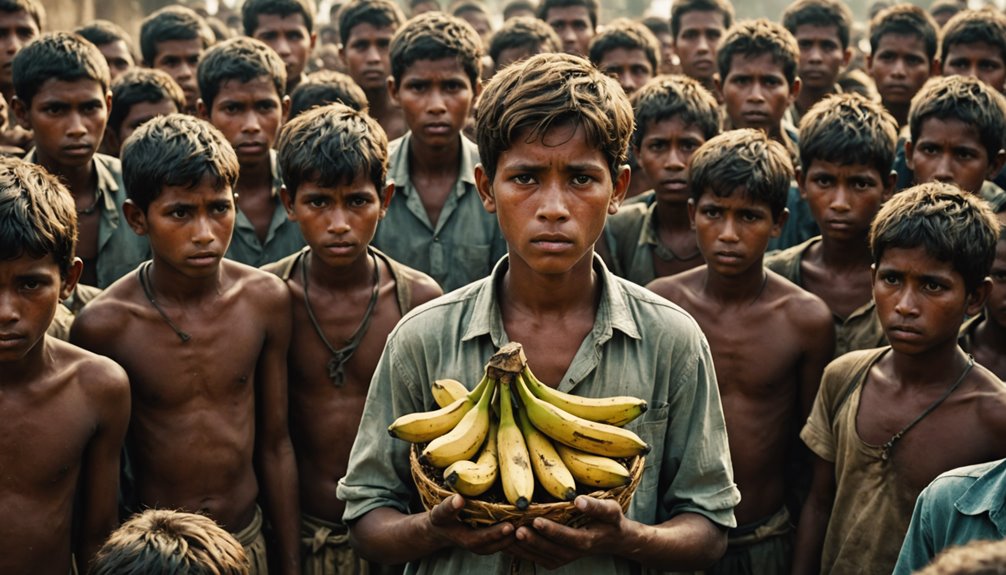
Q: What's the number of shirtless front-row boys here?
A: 4